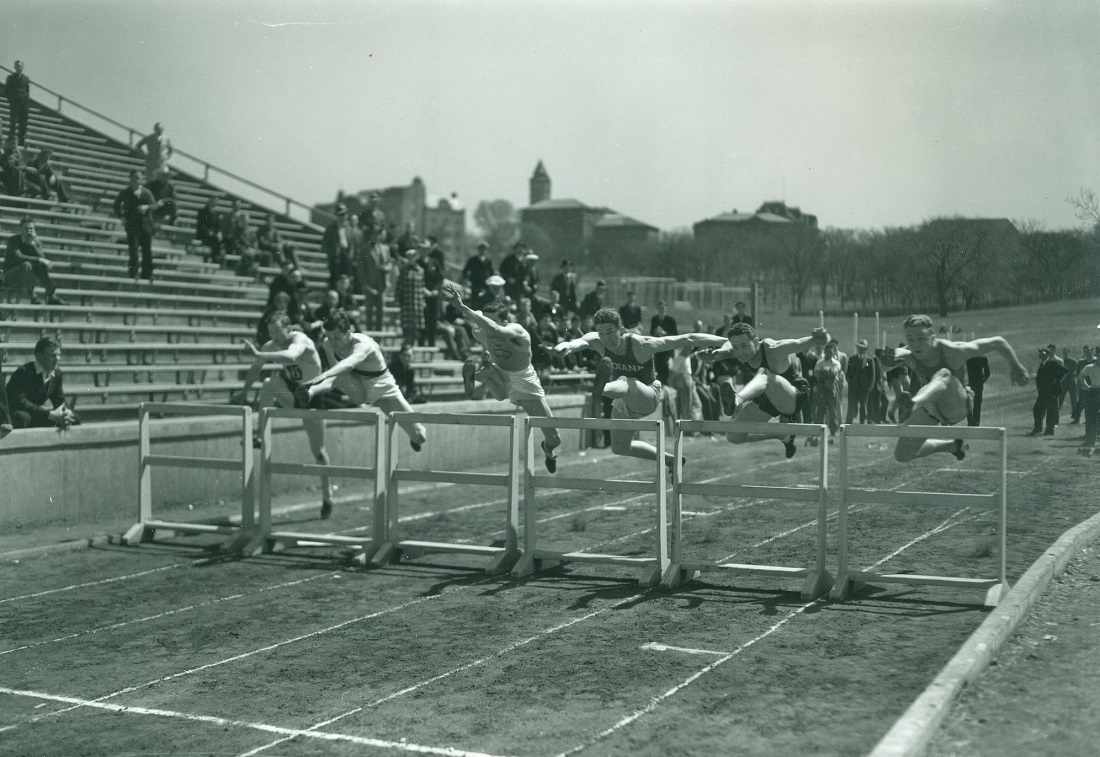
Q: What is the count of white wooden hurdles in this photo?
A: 6